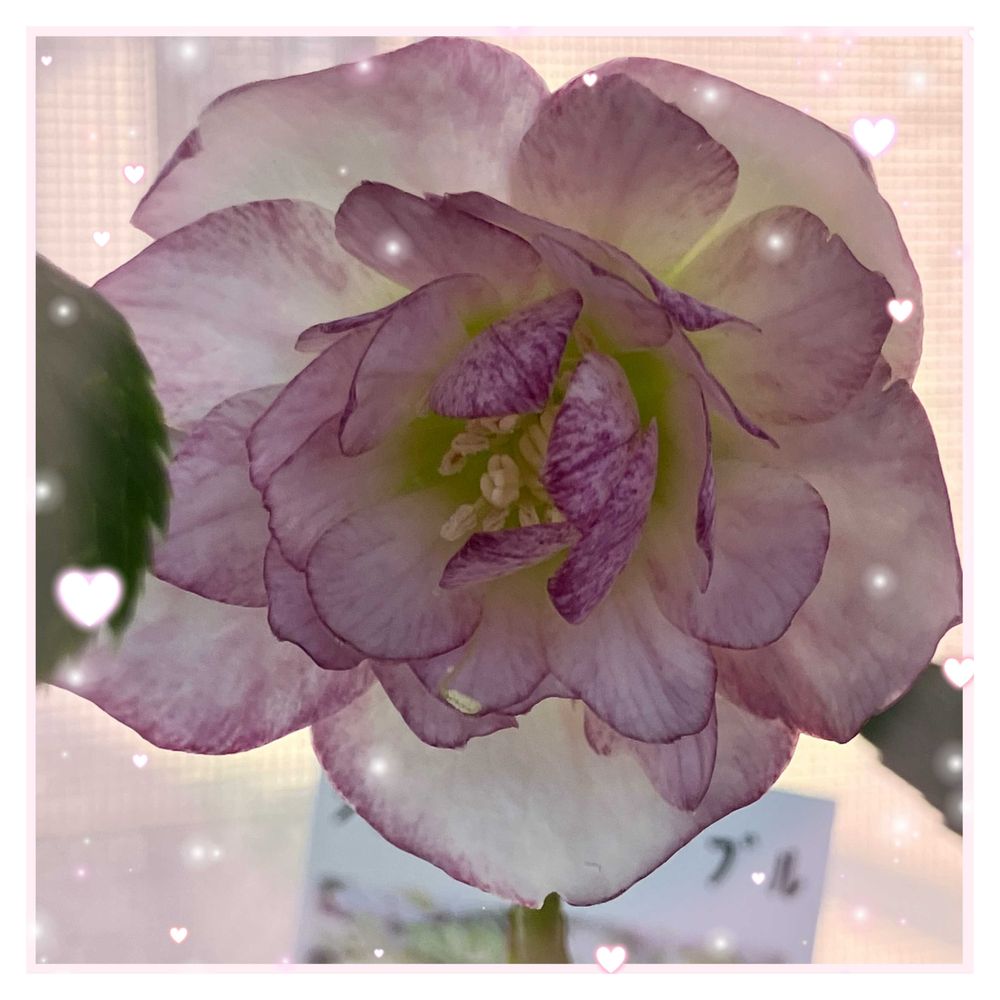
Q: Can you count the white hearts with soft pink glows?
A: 13